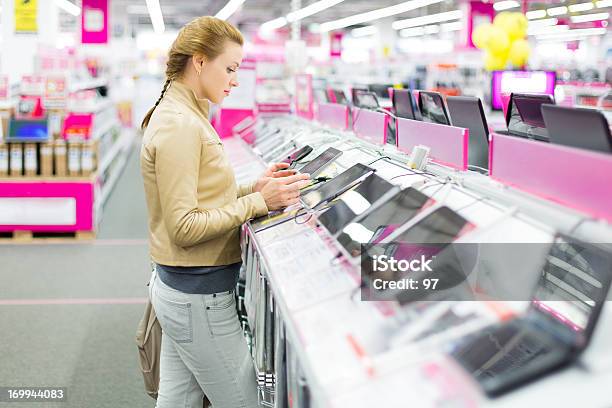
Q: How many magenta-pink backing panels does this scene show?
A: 4